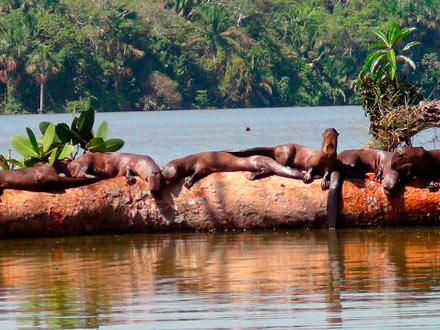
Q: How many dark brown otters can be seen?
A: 6